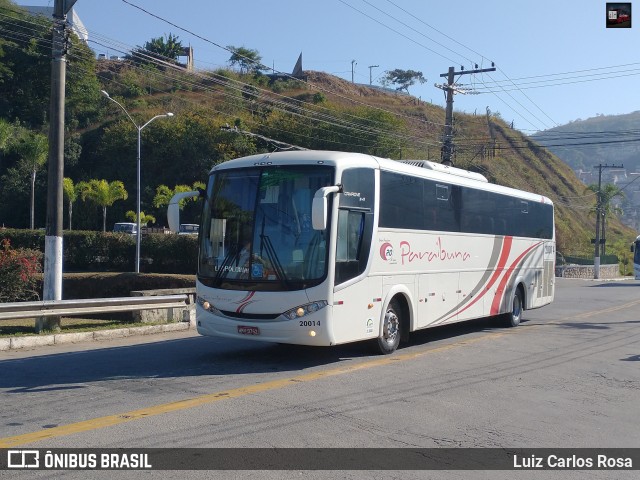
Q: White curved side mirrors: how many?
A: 2